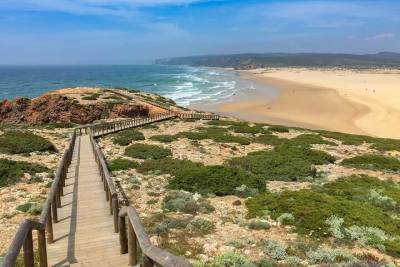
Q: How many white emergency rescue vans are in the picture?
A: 0